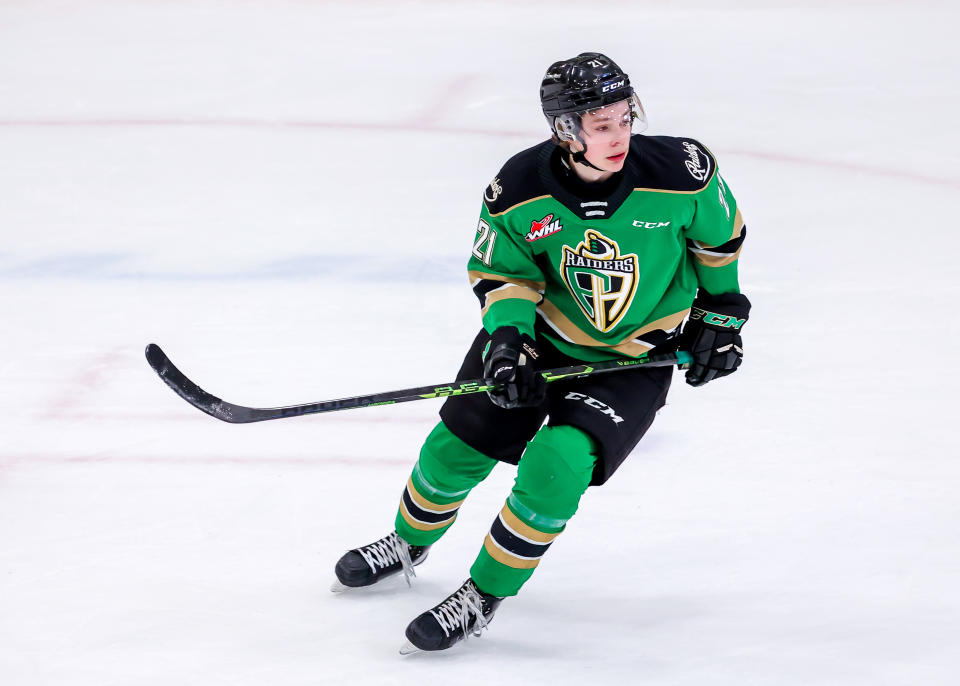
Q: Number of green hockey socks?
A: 2